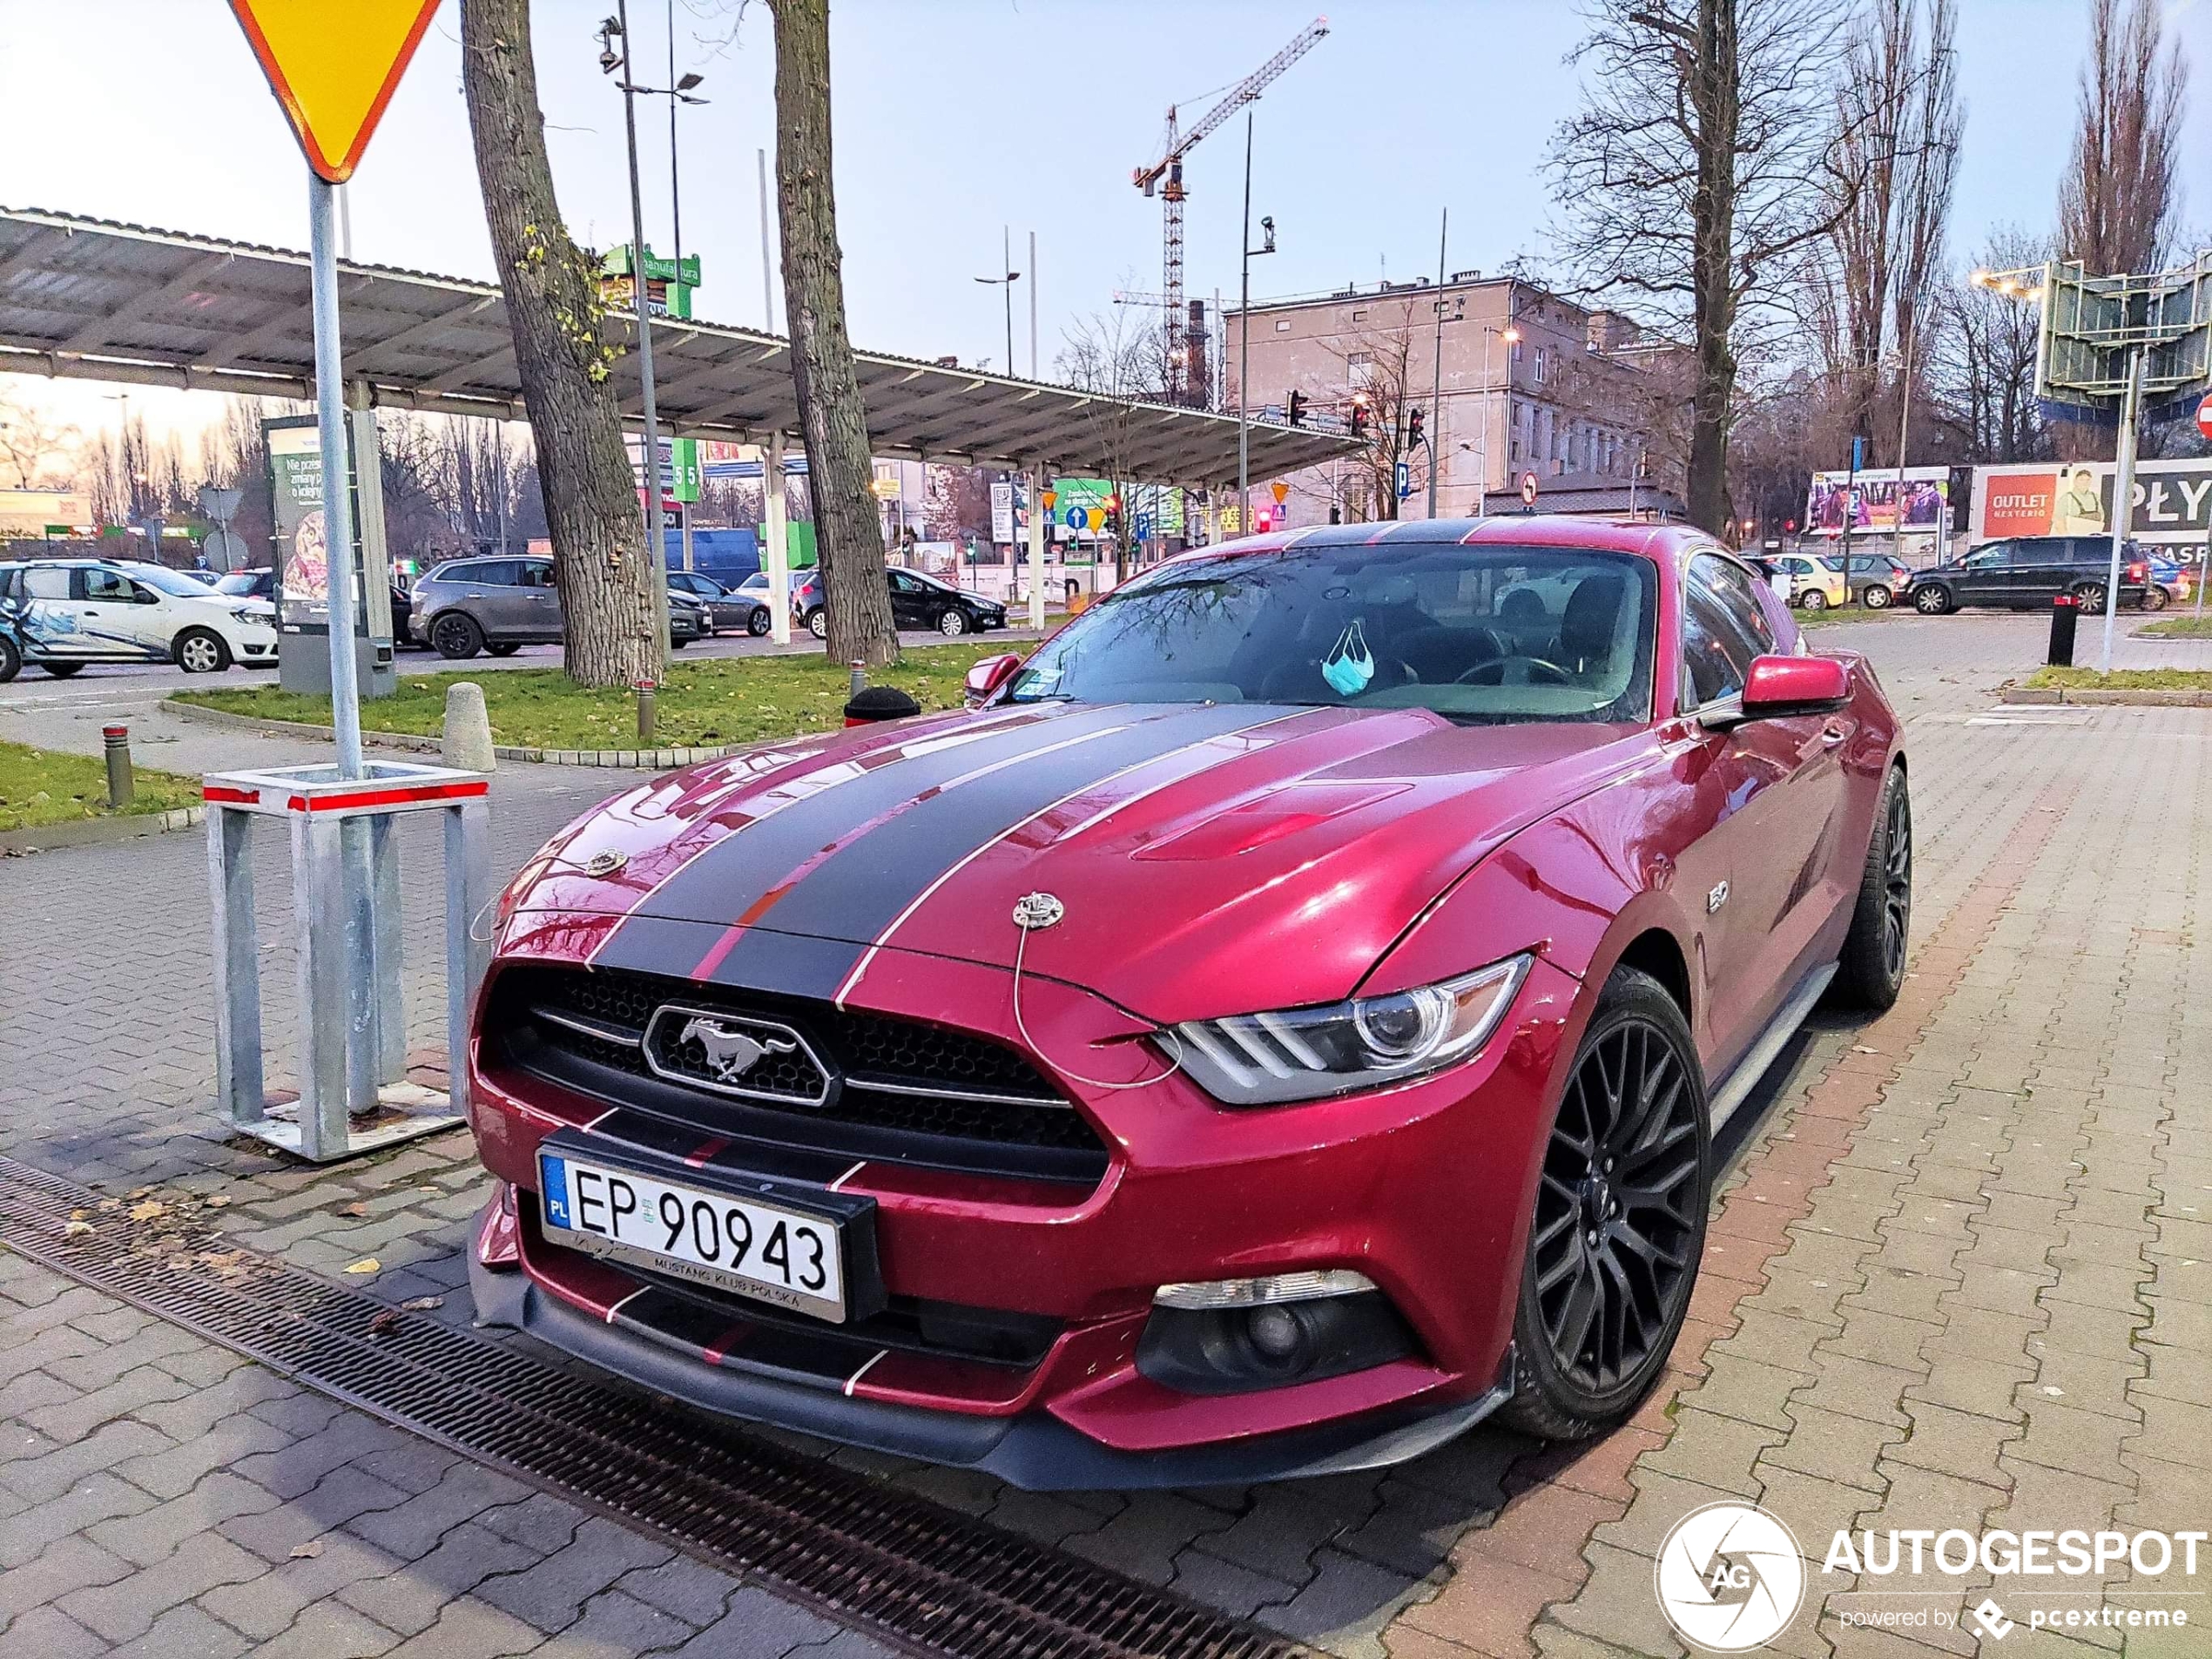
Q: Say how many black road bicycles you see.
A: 0